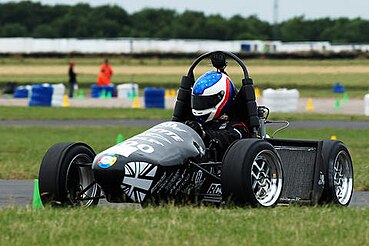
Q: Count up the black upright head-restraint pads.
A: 2